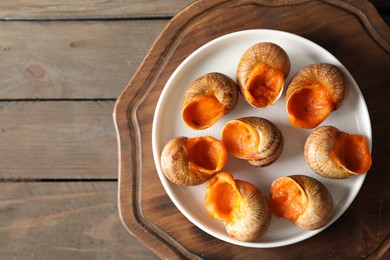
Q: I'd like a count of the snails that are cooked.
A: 8